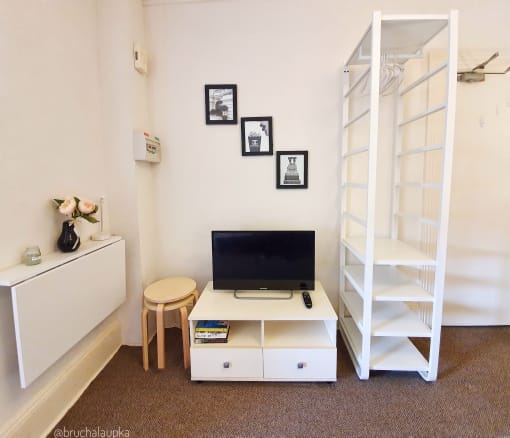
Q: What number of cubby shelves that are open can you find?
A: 2